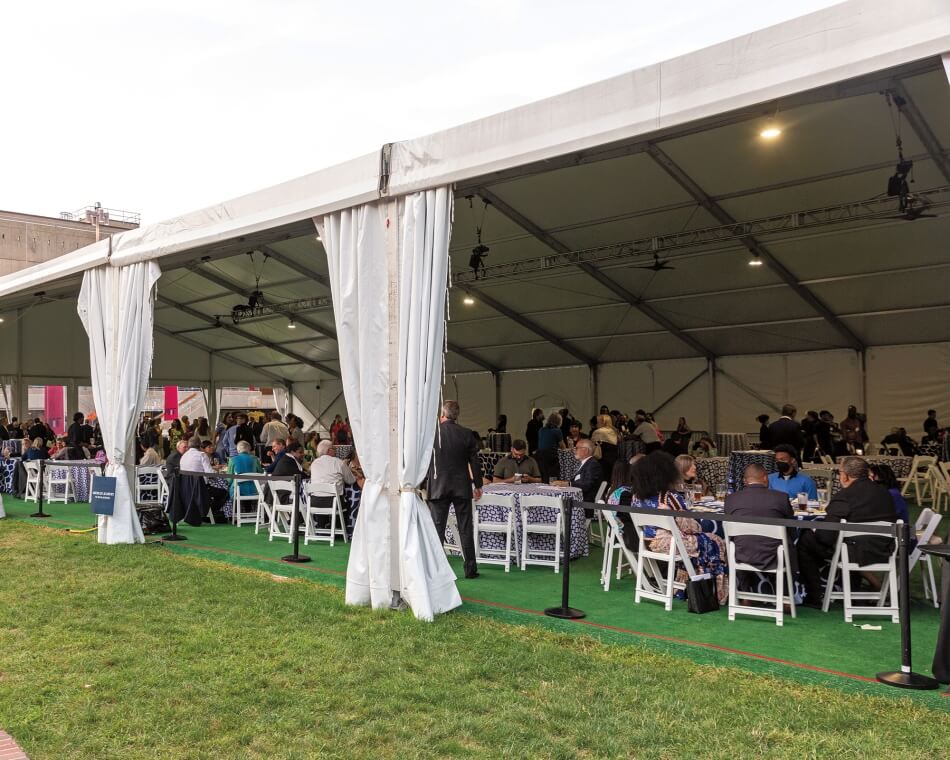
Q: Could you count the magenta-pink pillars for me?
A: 2